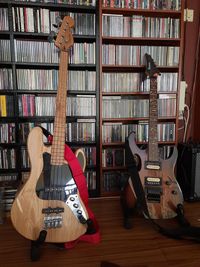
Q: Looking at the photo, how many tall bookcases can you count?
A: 2